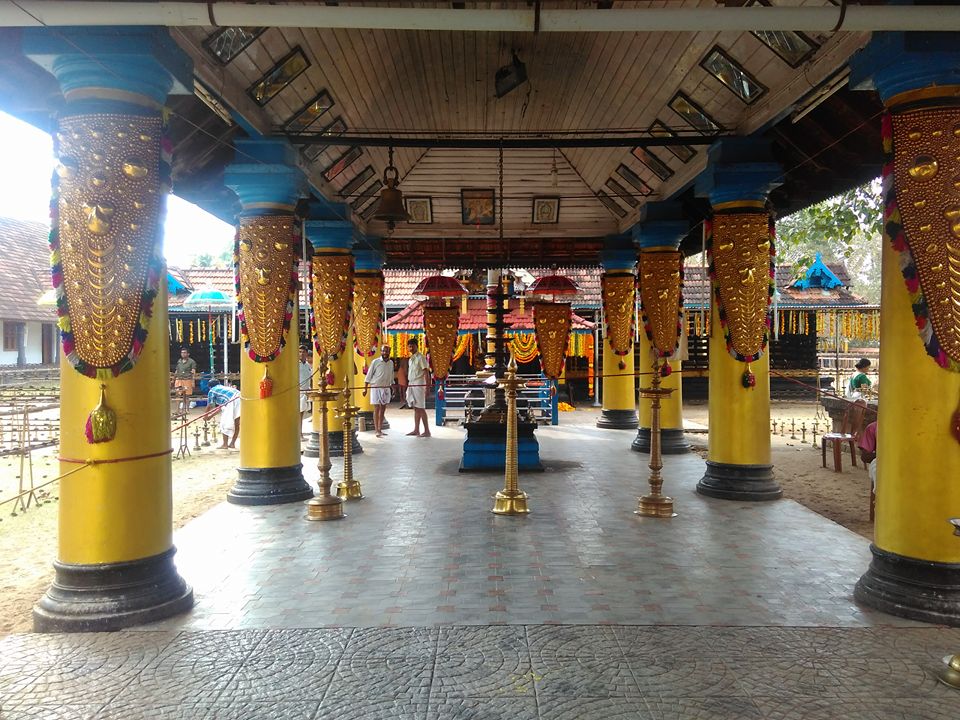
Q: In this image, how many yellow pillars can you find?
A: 8